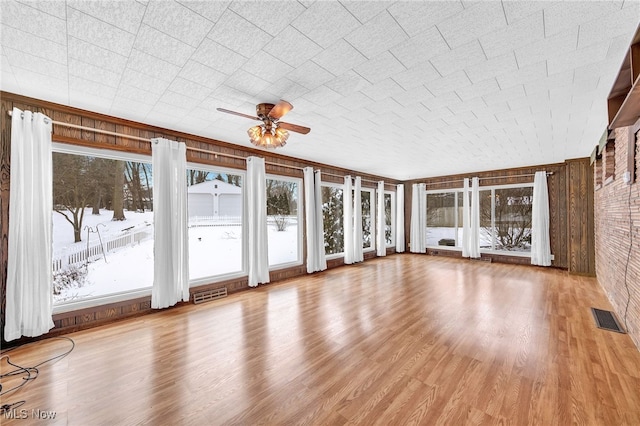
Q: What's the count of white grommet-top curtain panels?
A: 13